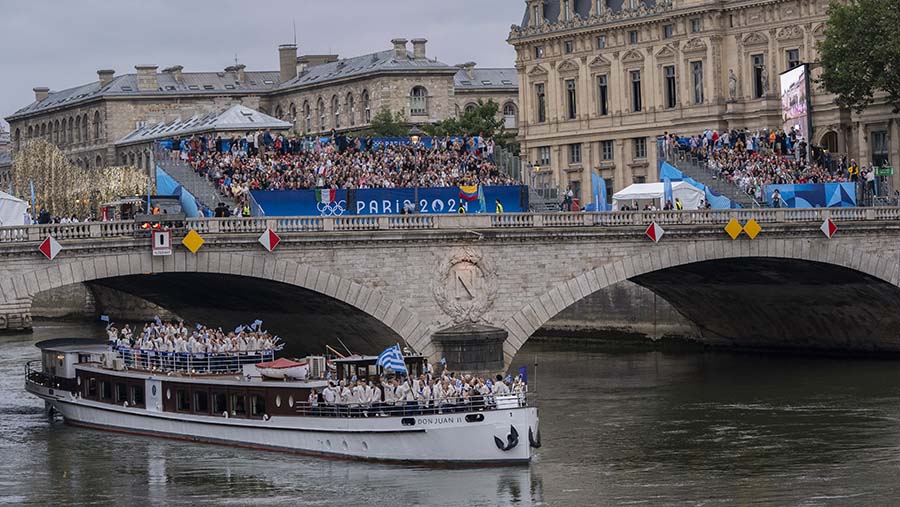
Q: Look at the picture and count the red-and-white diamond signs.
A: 4